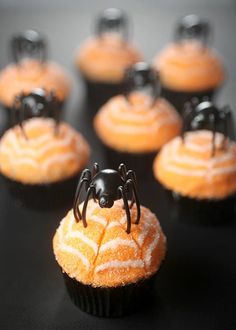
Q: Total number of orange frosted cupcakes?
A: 7